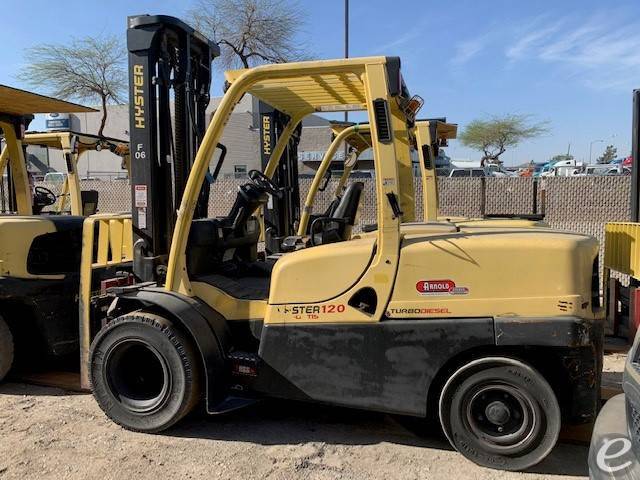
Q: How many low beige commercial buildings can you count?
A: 1